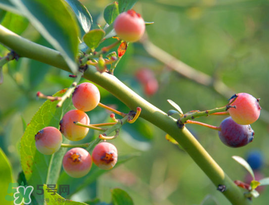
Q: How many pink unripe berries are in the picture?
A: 7